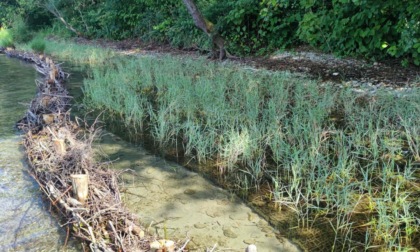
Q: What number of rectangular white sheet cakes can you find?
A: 0